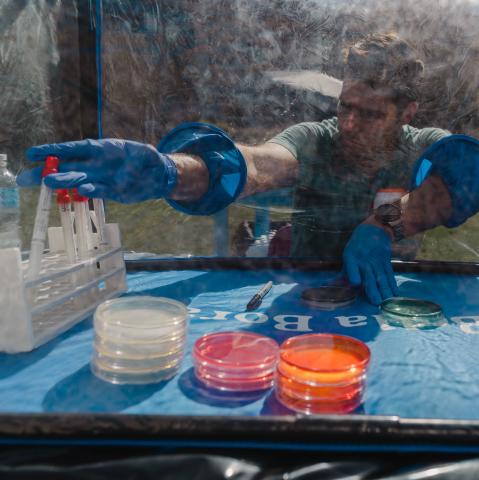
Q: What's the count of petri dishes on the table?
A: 11